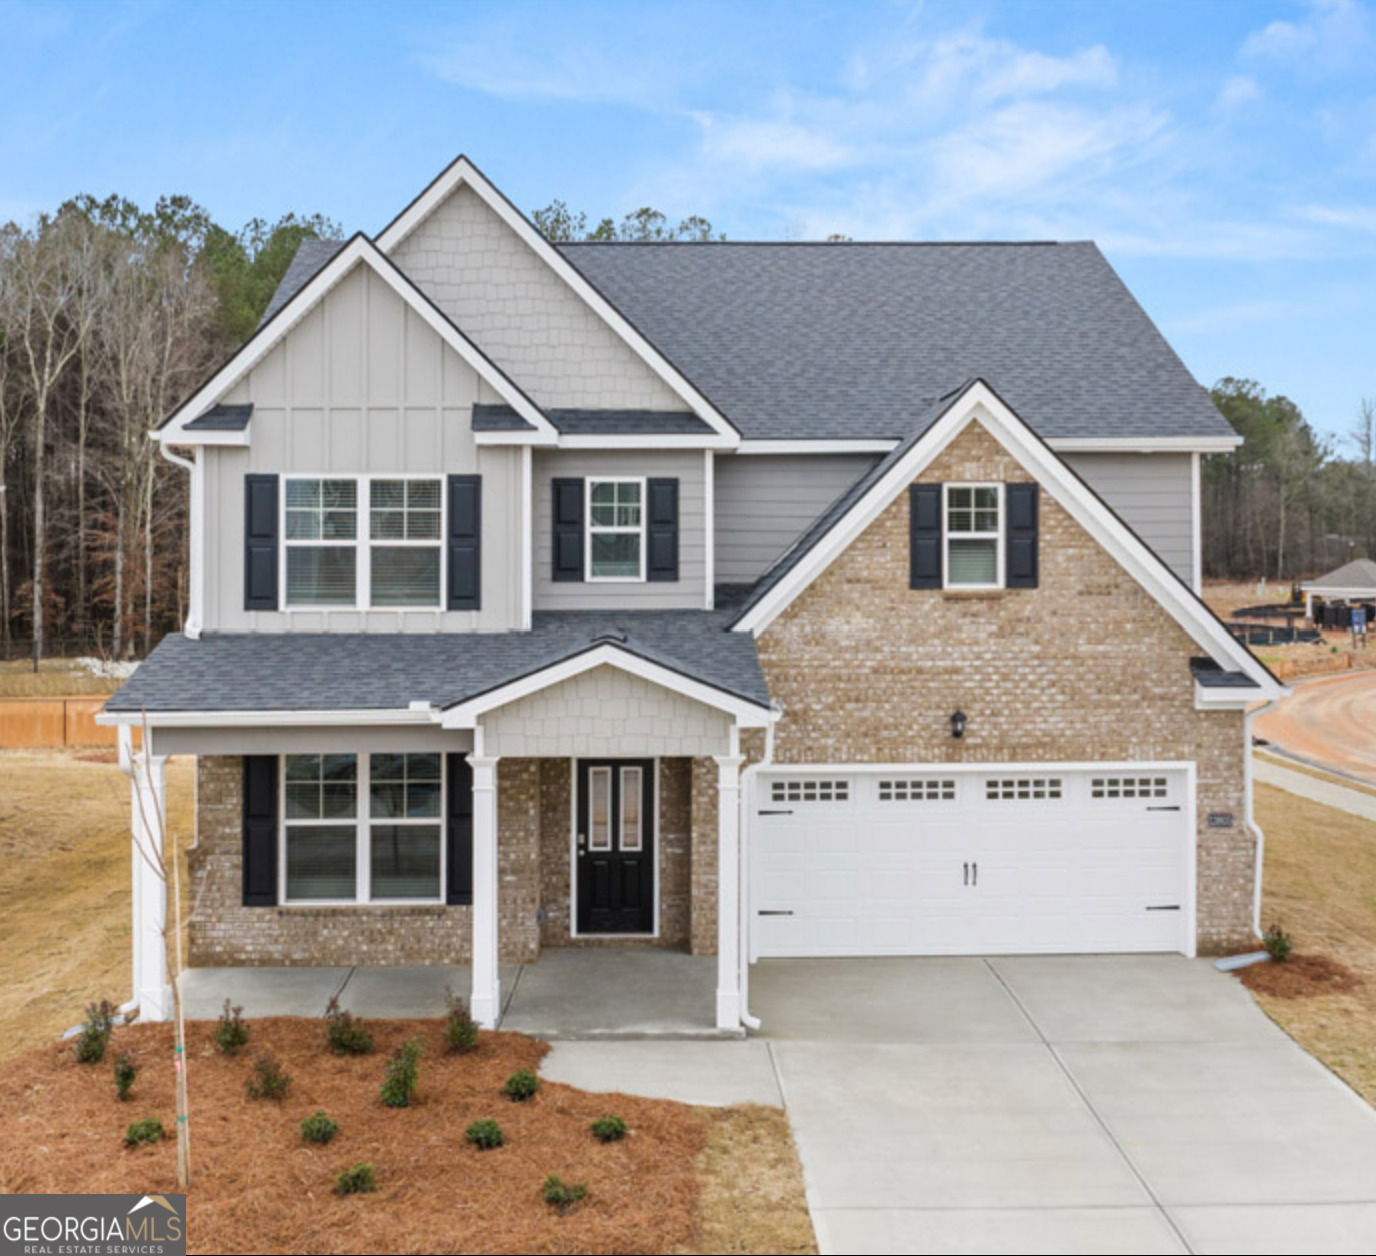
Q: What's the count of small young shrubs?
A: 15